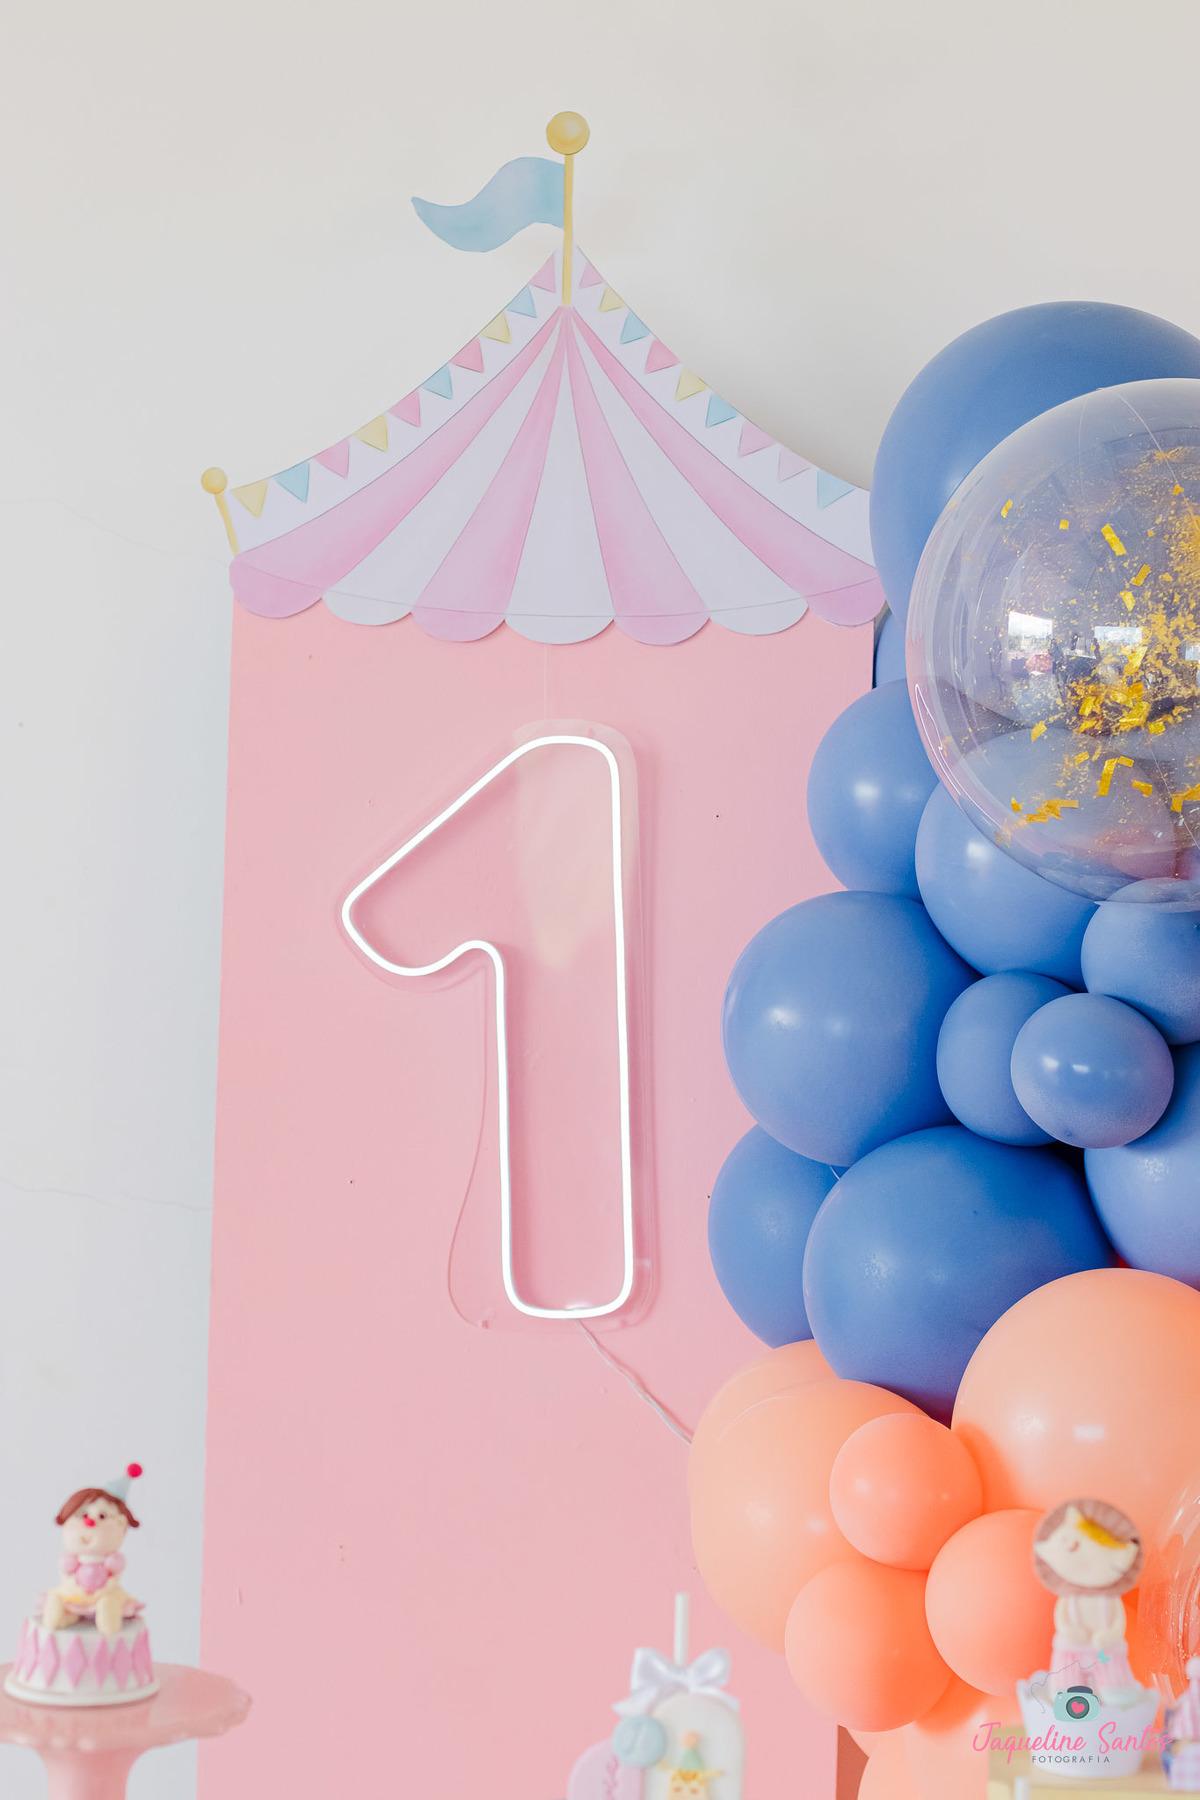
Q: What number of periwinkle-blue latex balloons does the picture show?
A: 11